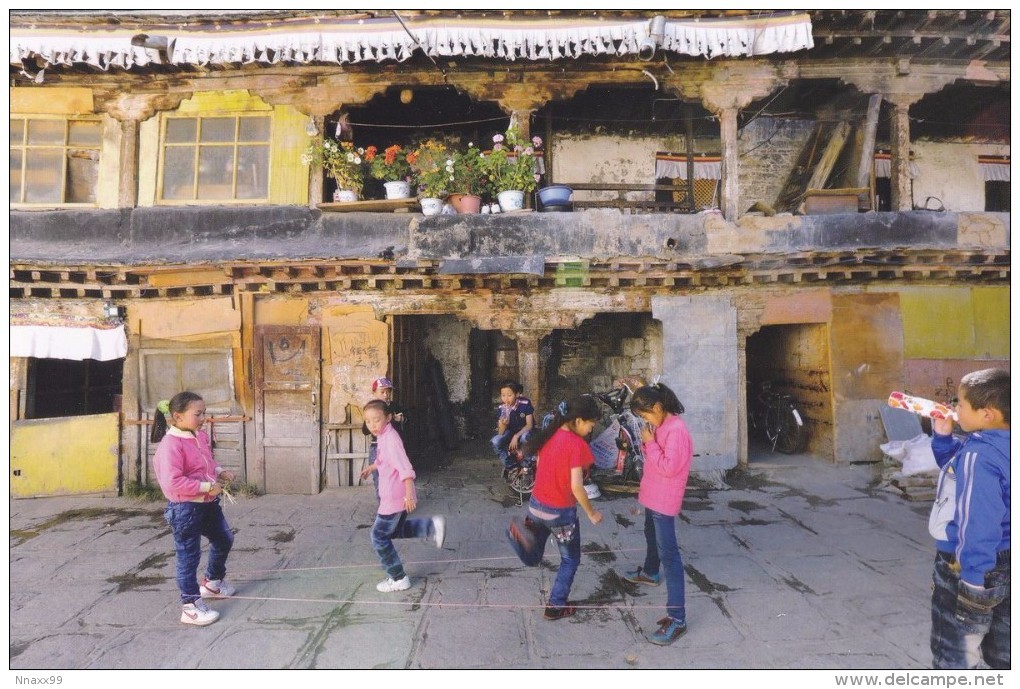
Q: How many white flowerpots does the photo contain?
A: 4